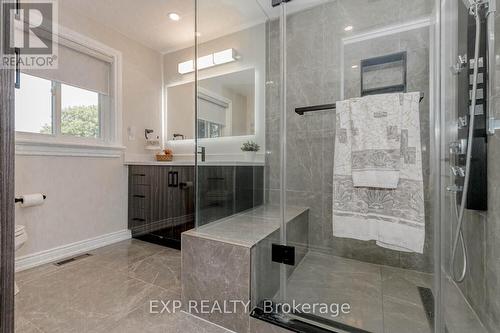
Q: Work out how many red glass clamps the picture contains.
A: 0